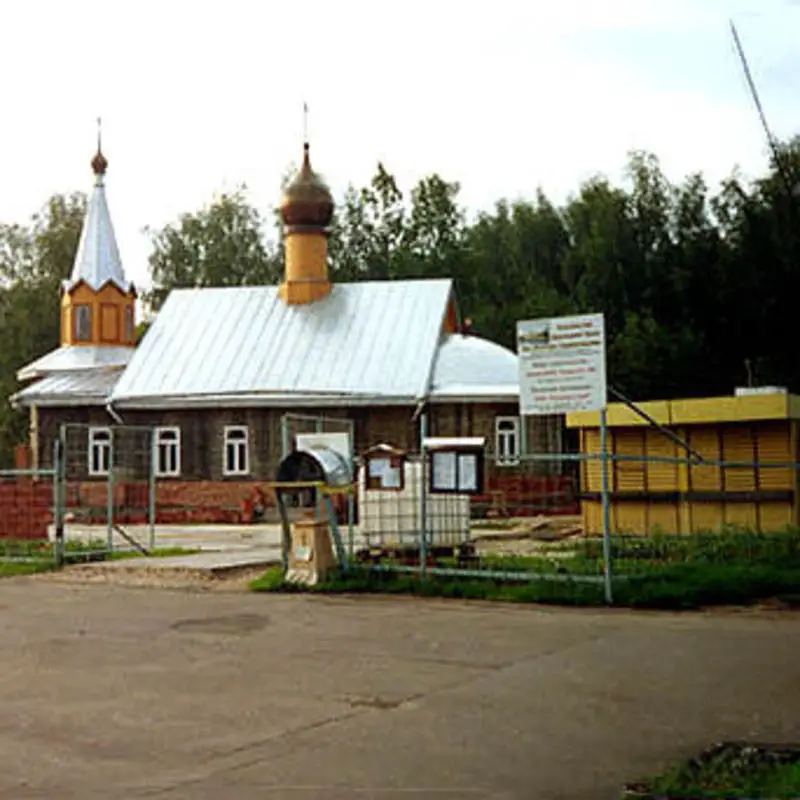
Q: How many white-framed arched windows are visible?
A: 4